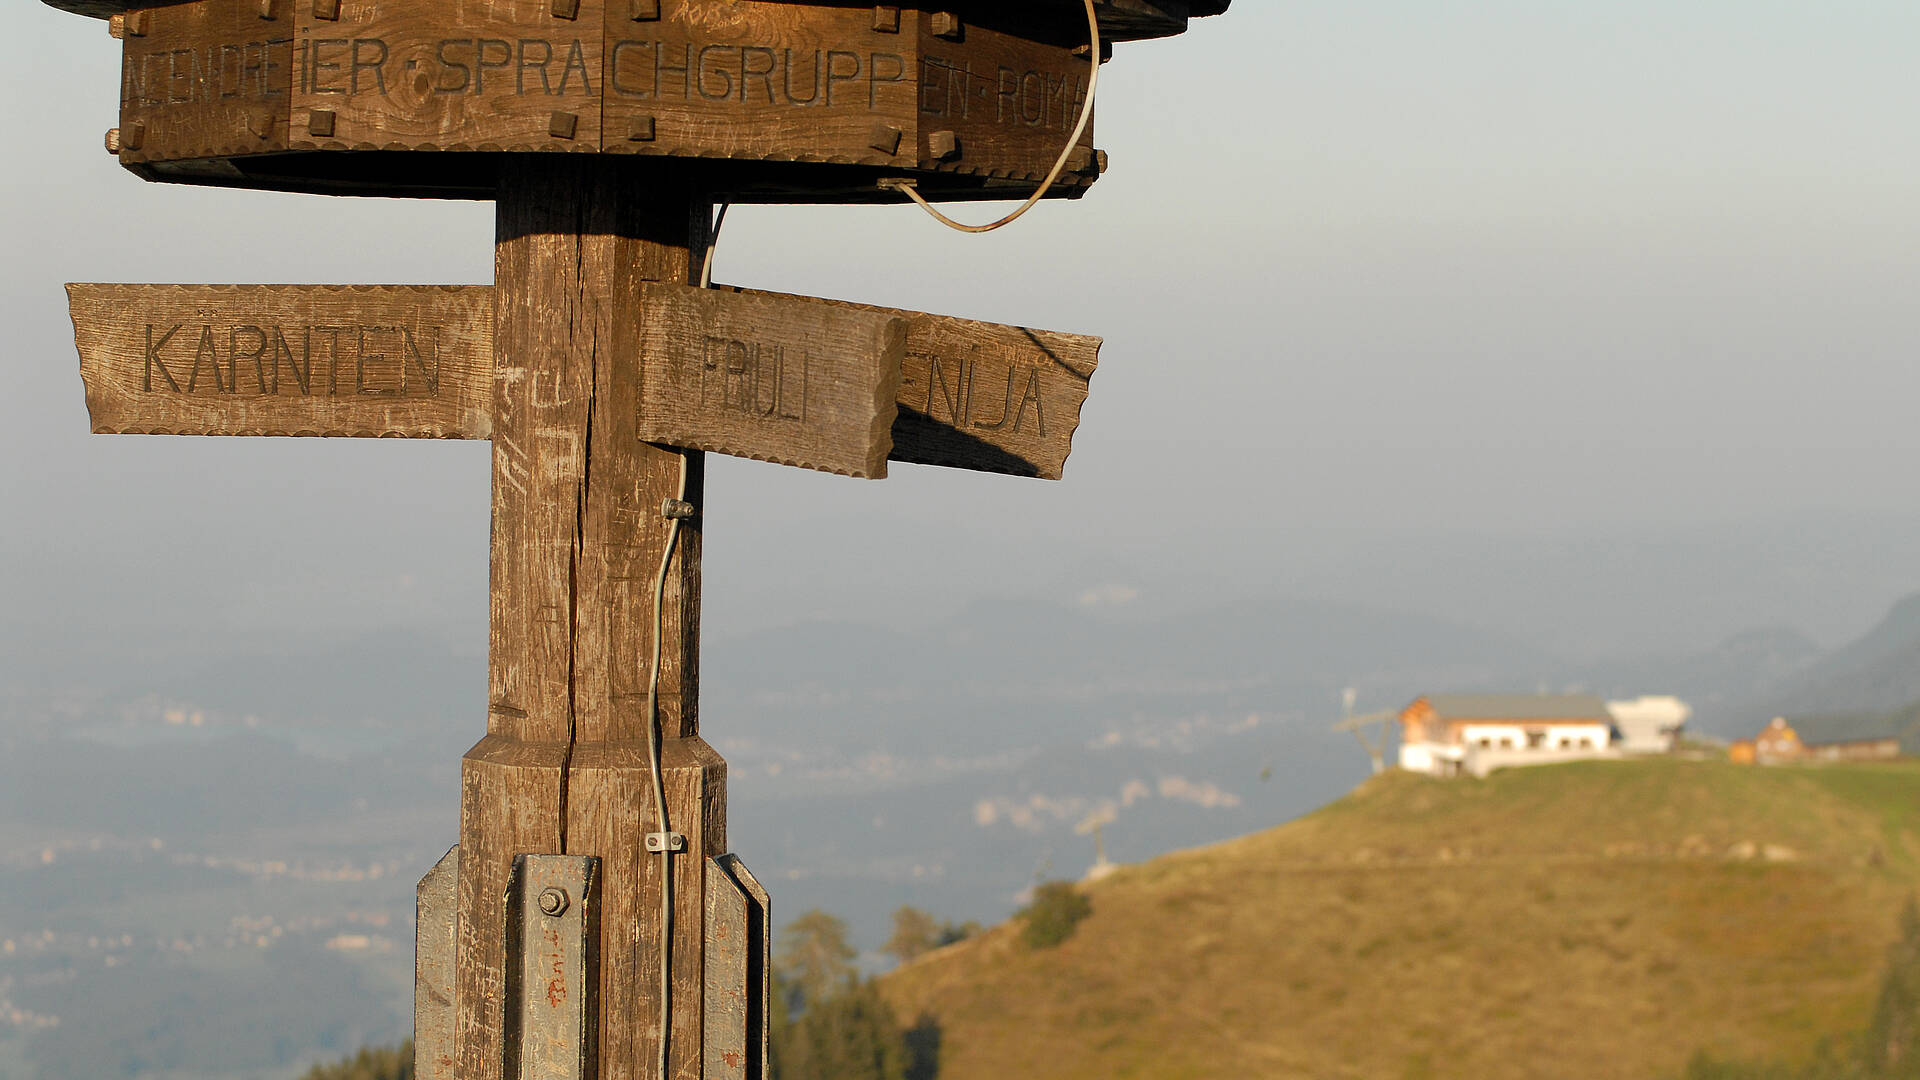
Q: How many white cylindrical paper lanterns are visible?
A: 0